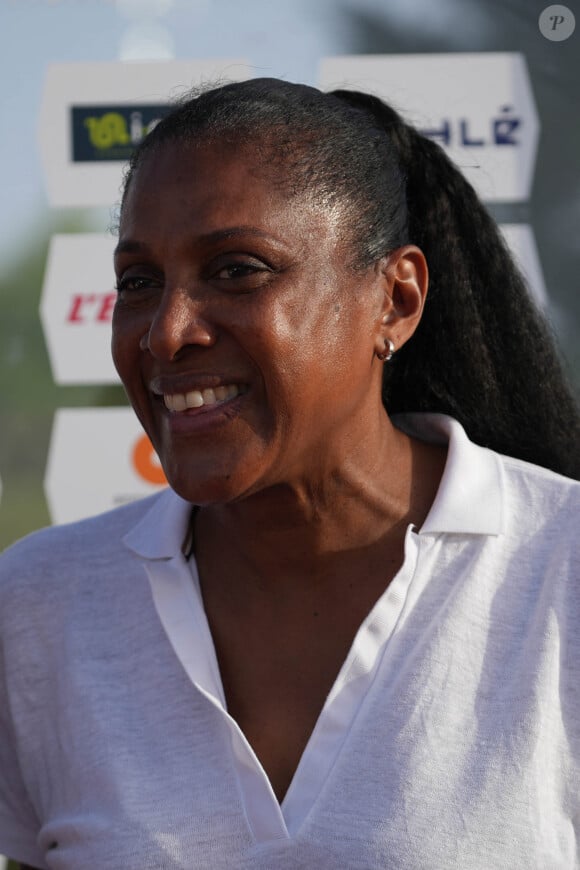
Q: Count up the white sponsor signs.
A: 5